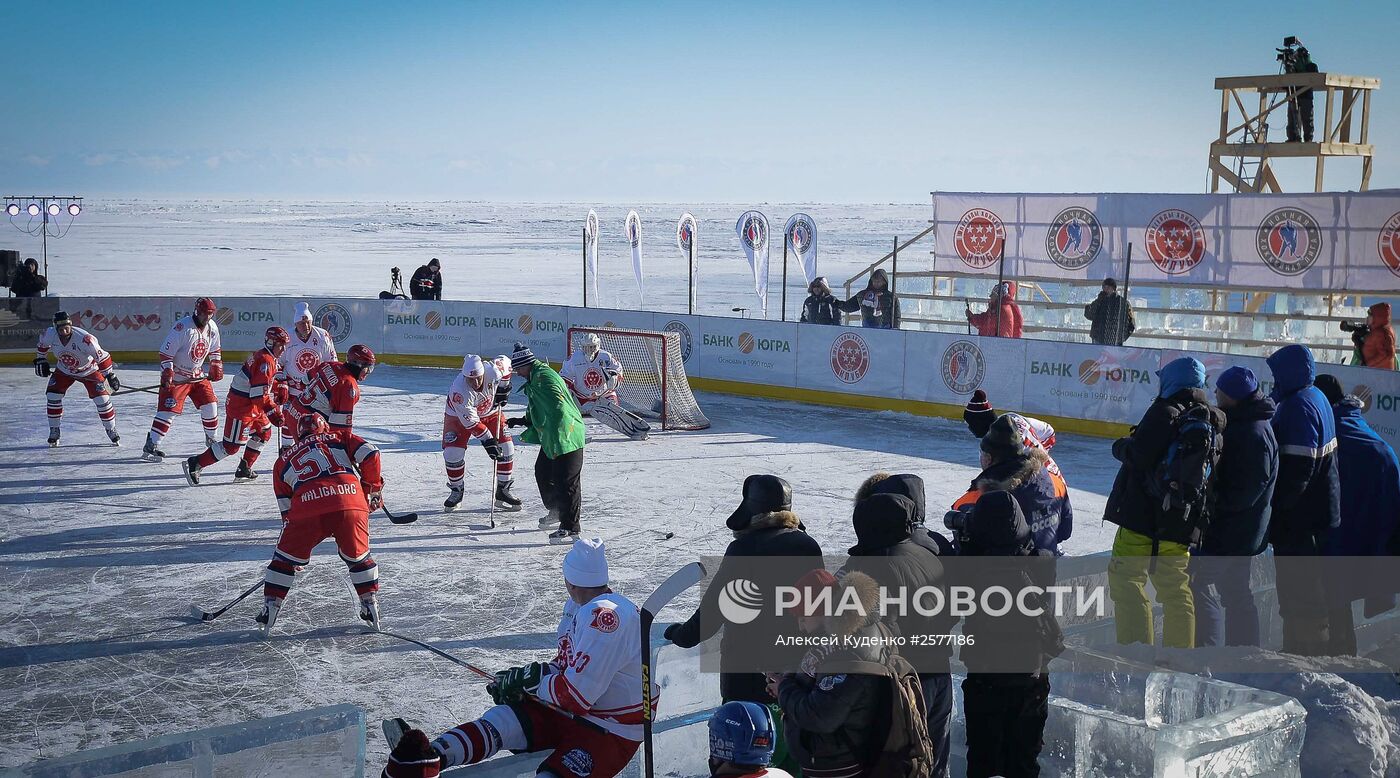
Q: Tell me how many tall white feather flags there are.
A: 5